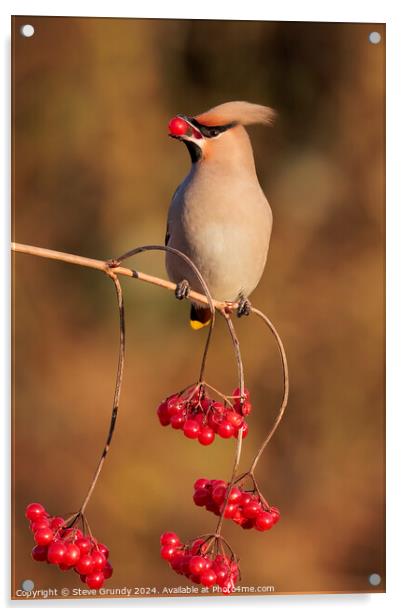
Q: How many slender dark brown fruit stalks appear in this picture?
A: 4